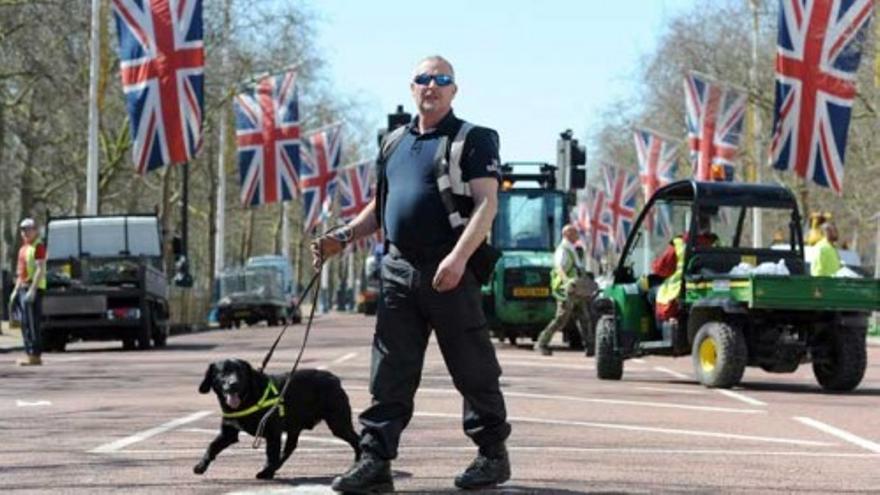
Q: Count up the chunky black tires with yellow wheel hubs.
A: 1